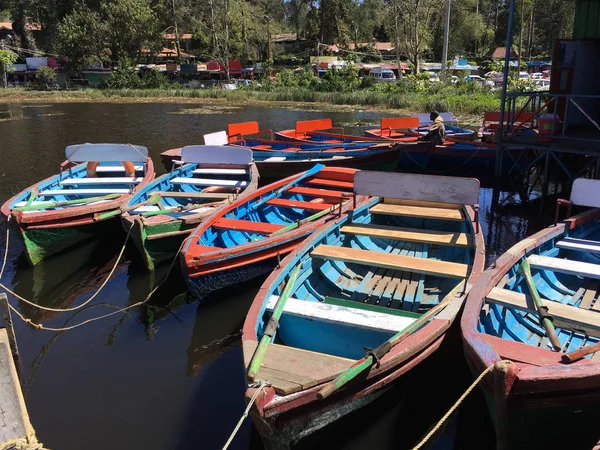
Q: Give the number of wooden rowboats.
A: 11